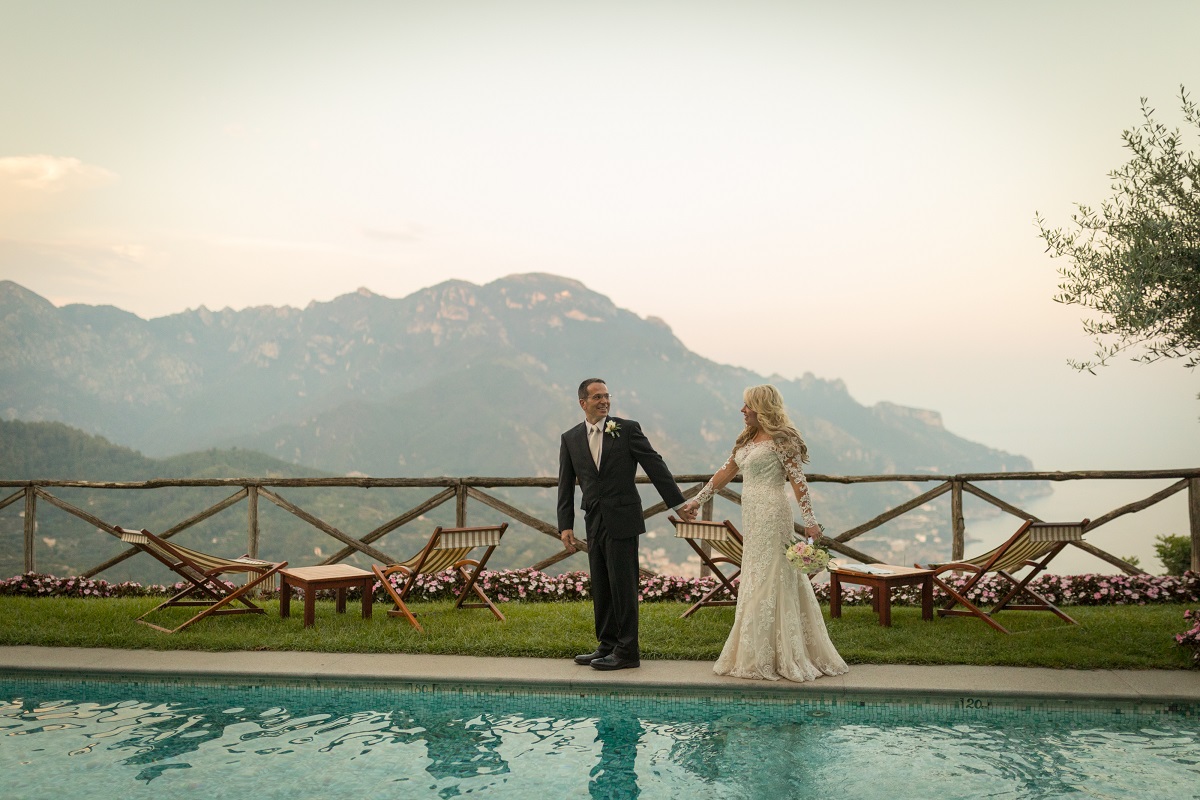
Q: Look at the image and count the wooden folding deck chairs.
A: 4